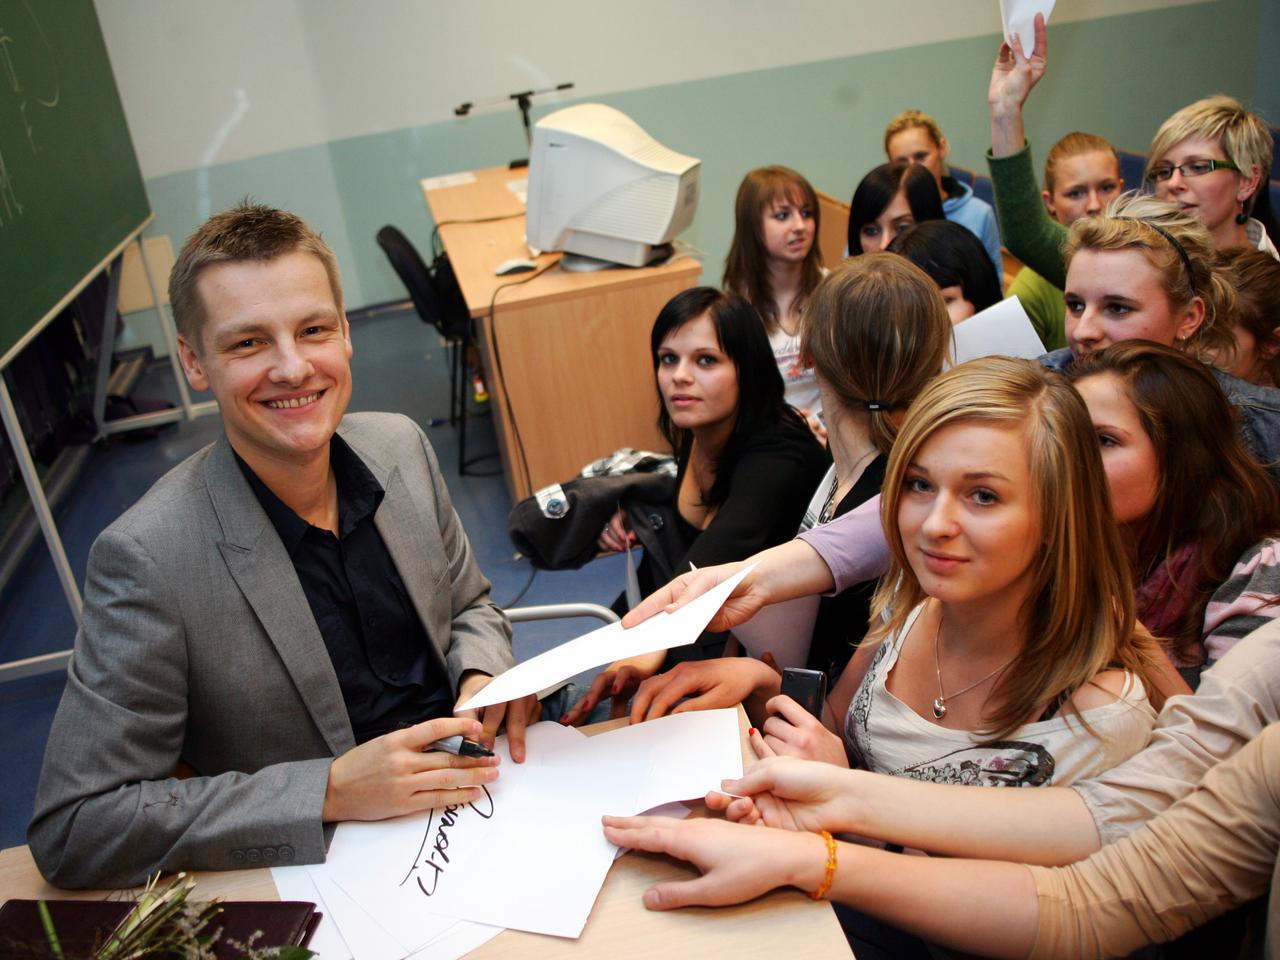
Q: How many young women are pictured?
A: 12